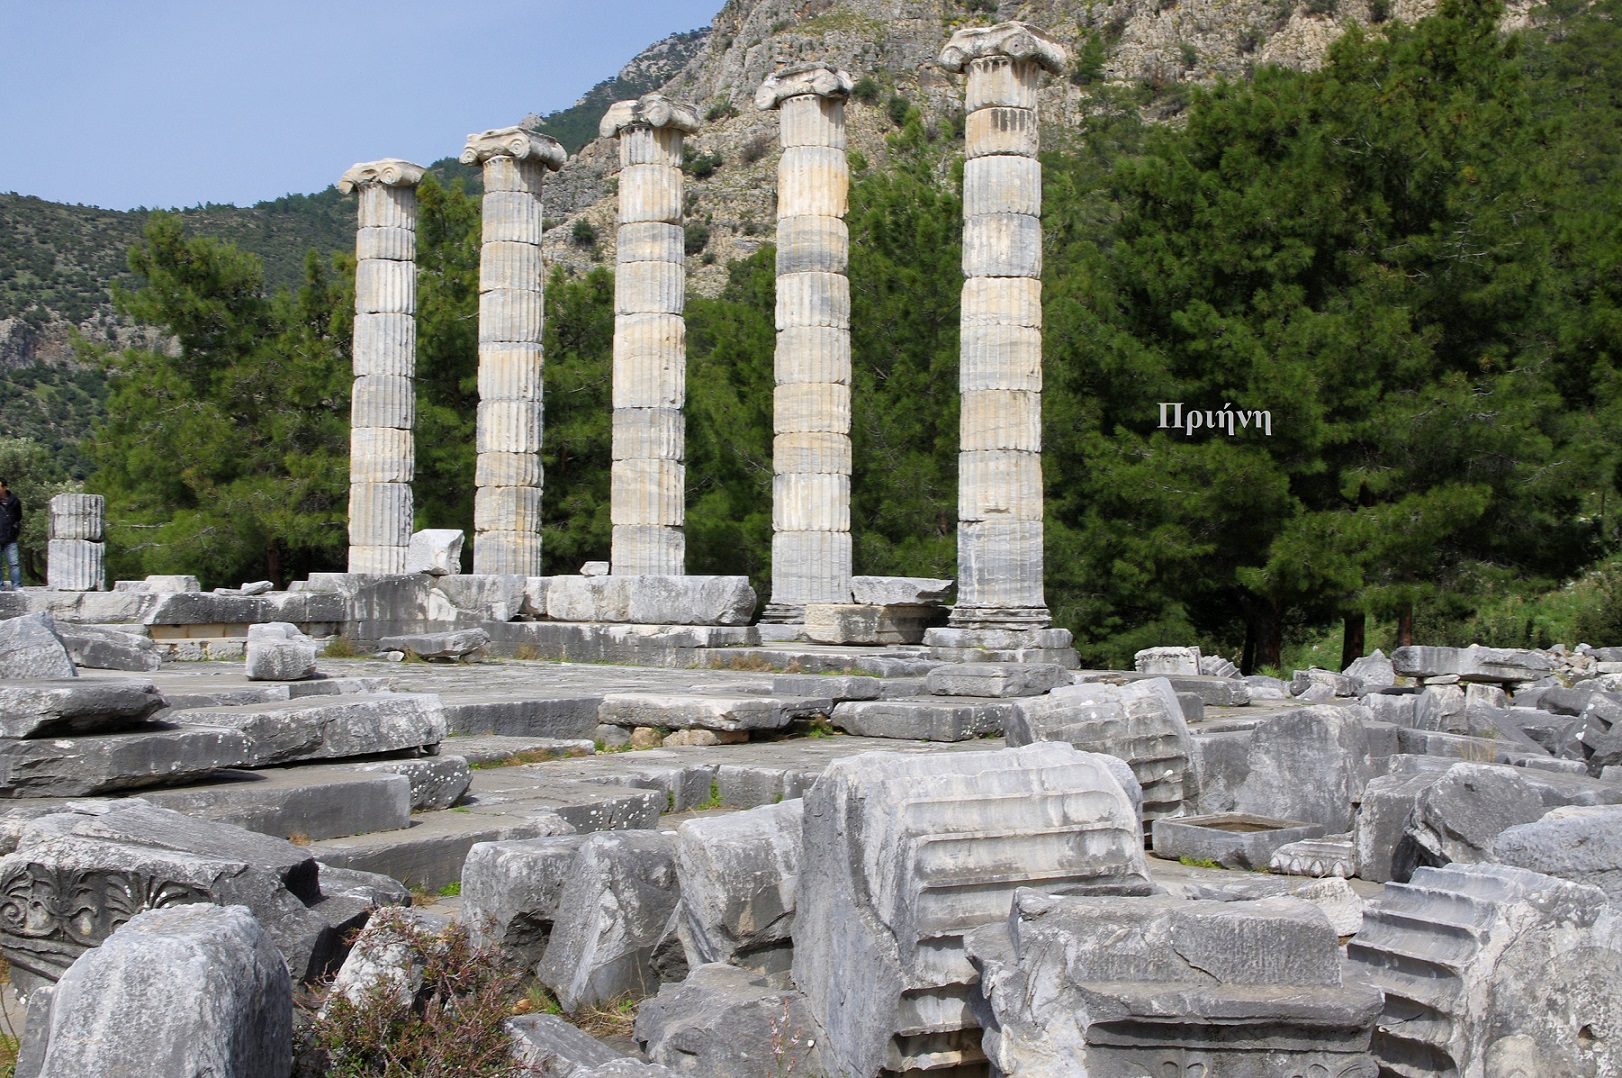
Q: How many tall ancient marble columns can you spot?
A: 5